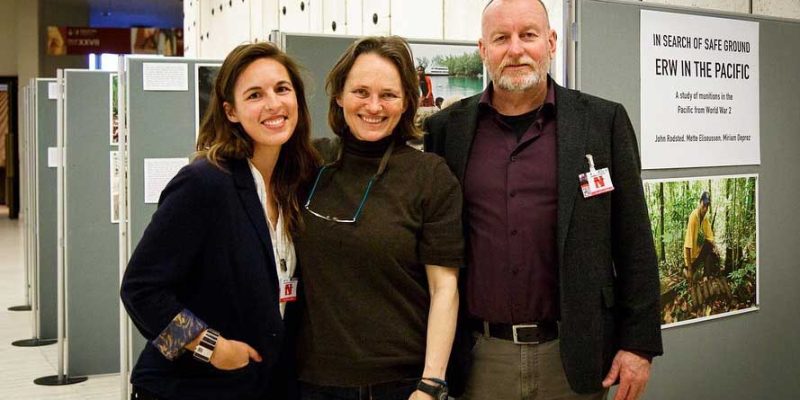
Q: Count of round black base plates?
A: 3